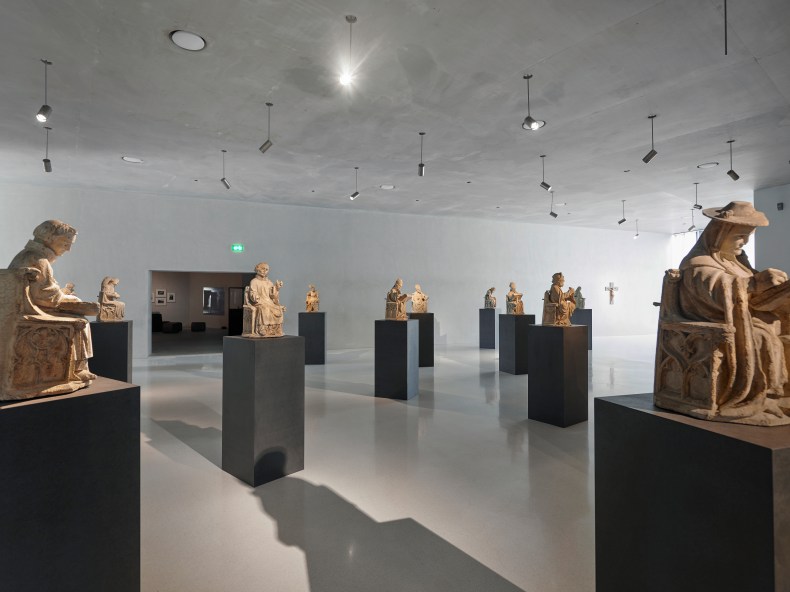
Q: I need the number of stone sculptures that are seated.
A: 11